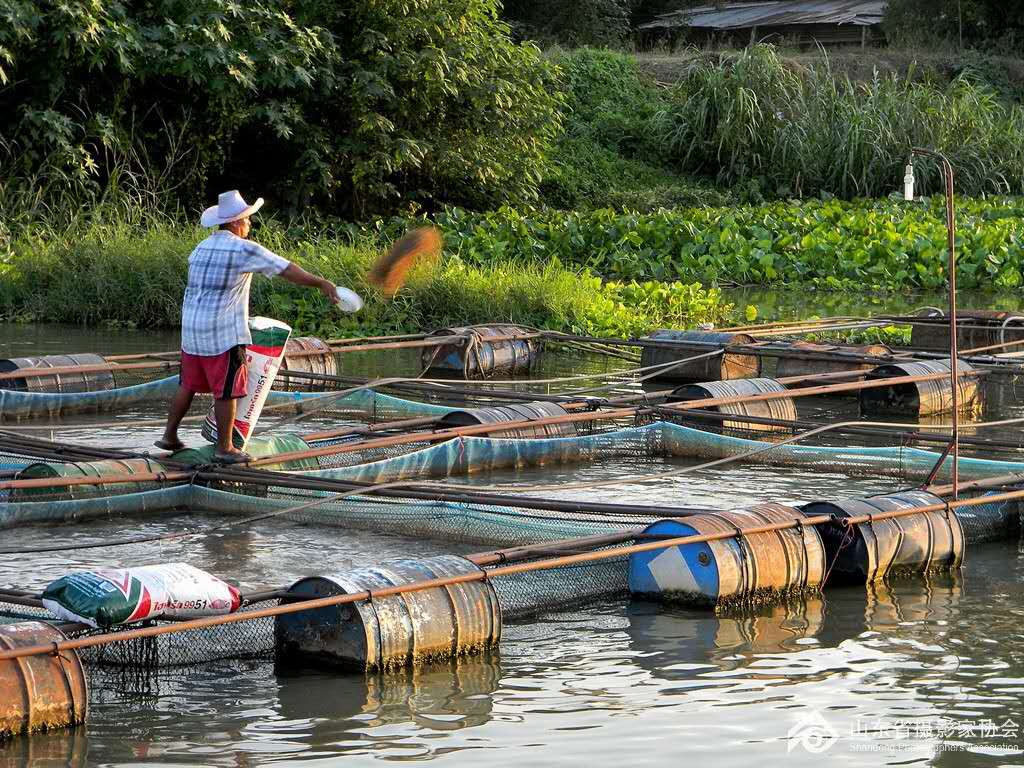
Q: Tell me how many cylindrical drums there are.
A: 15